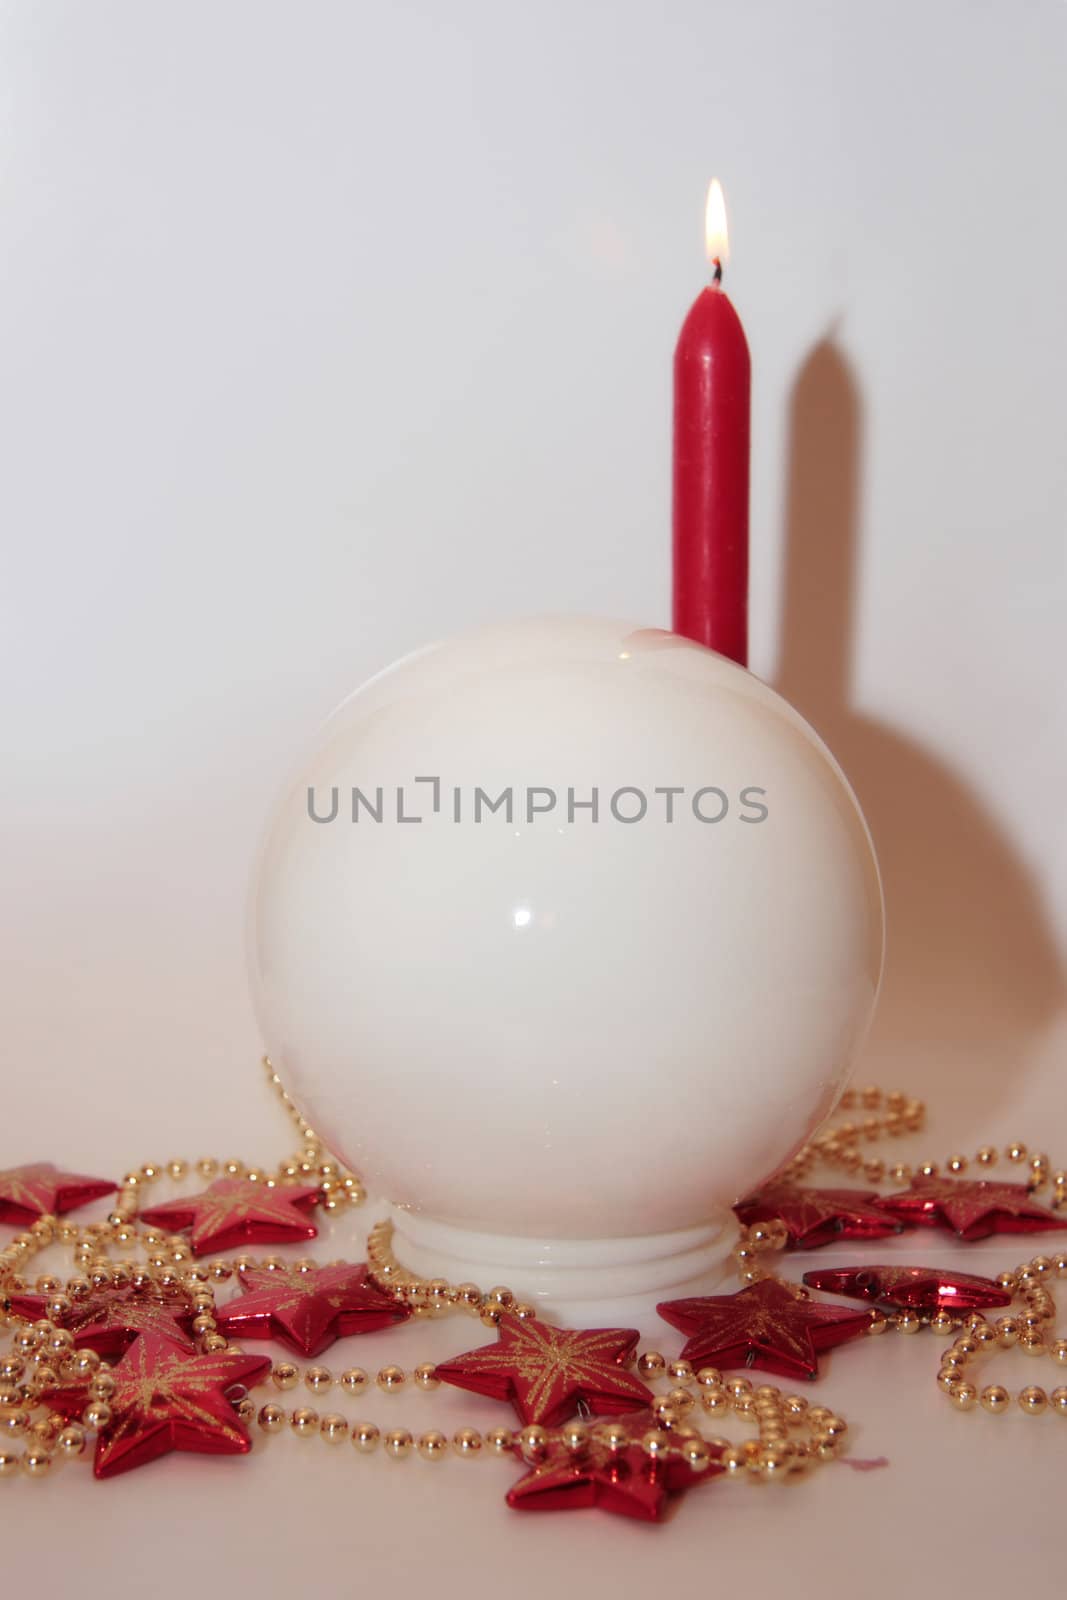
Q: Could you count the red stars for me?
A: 11